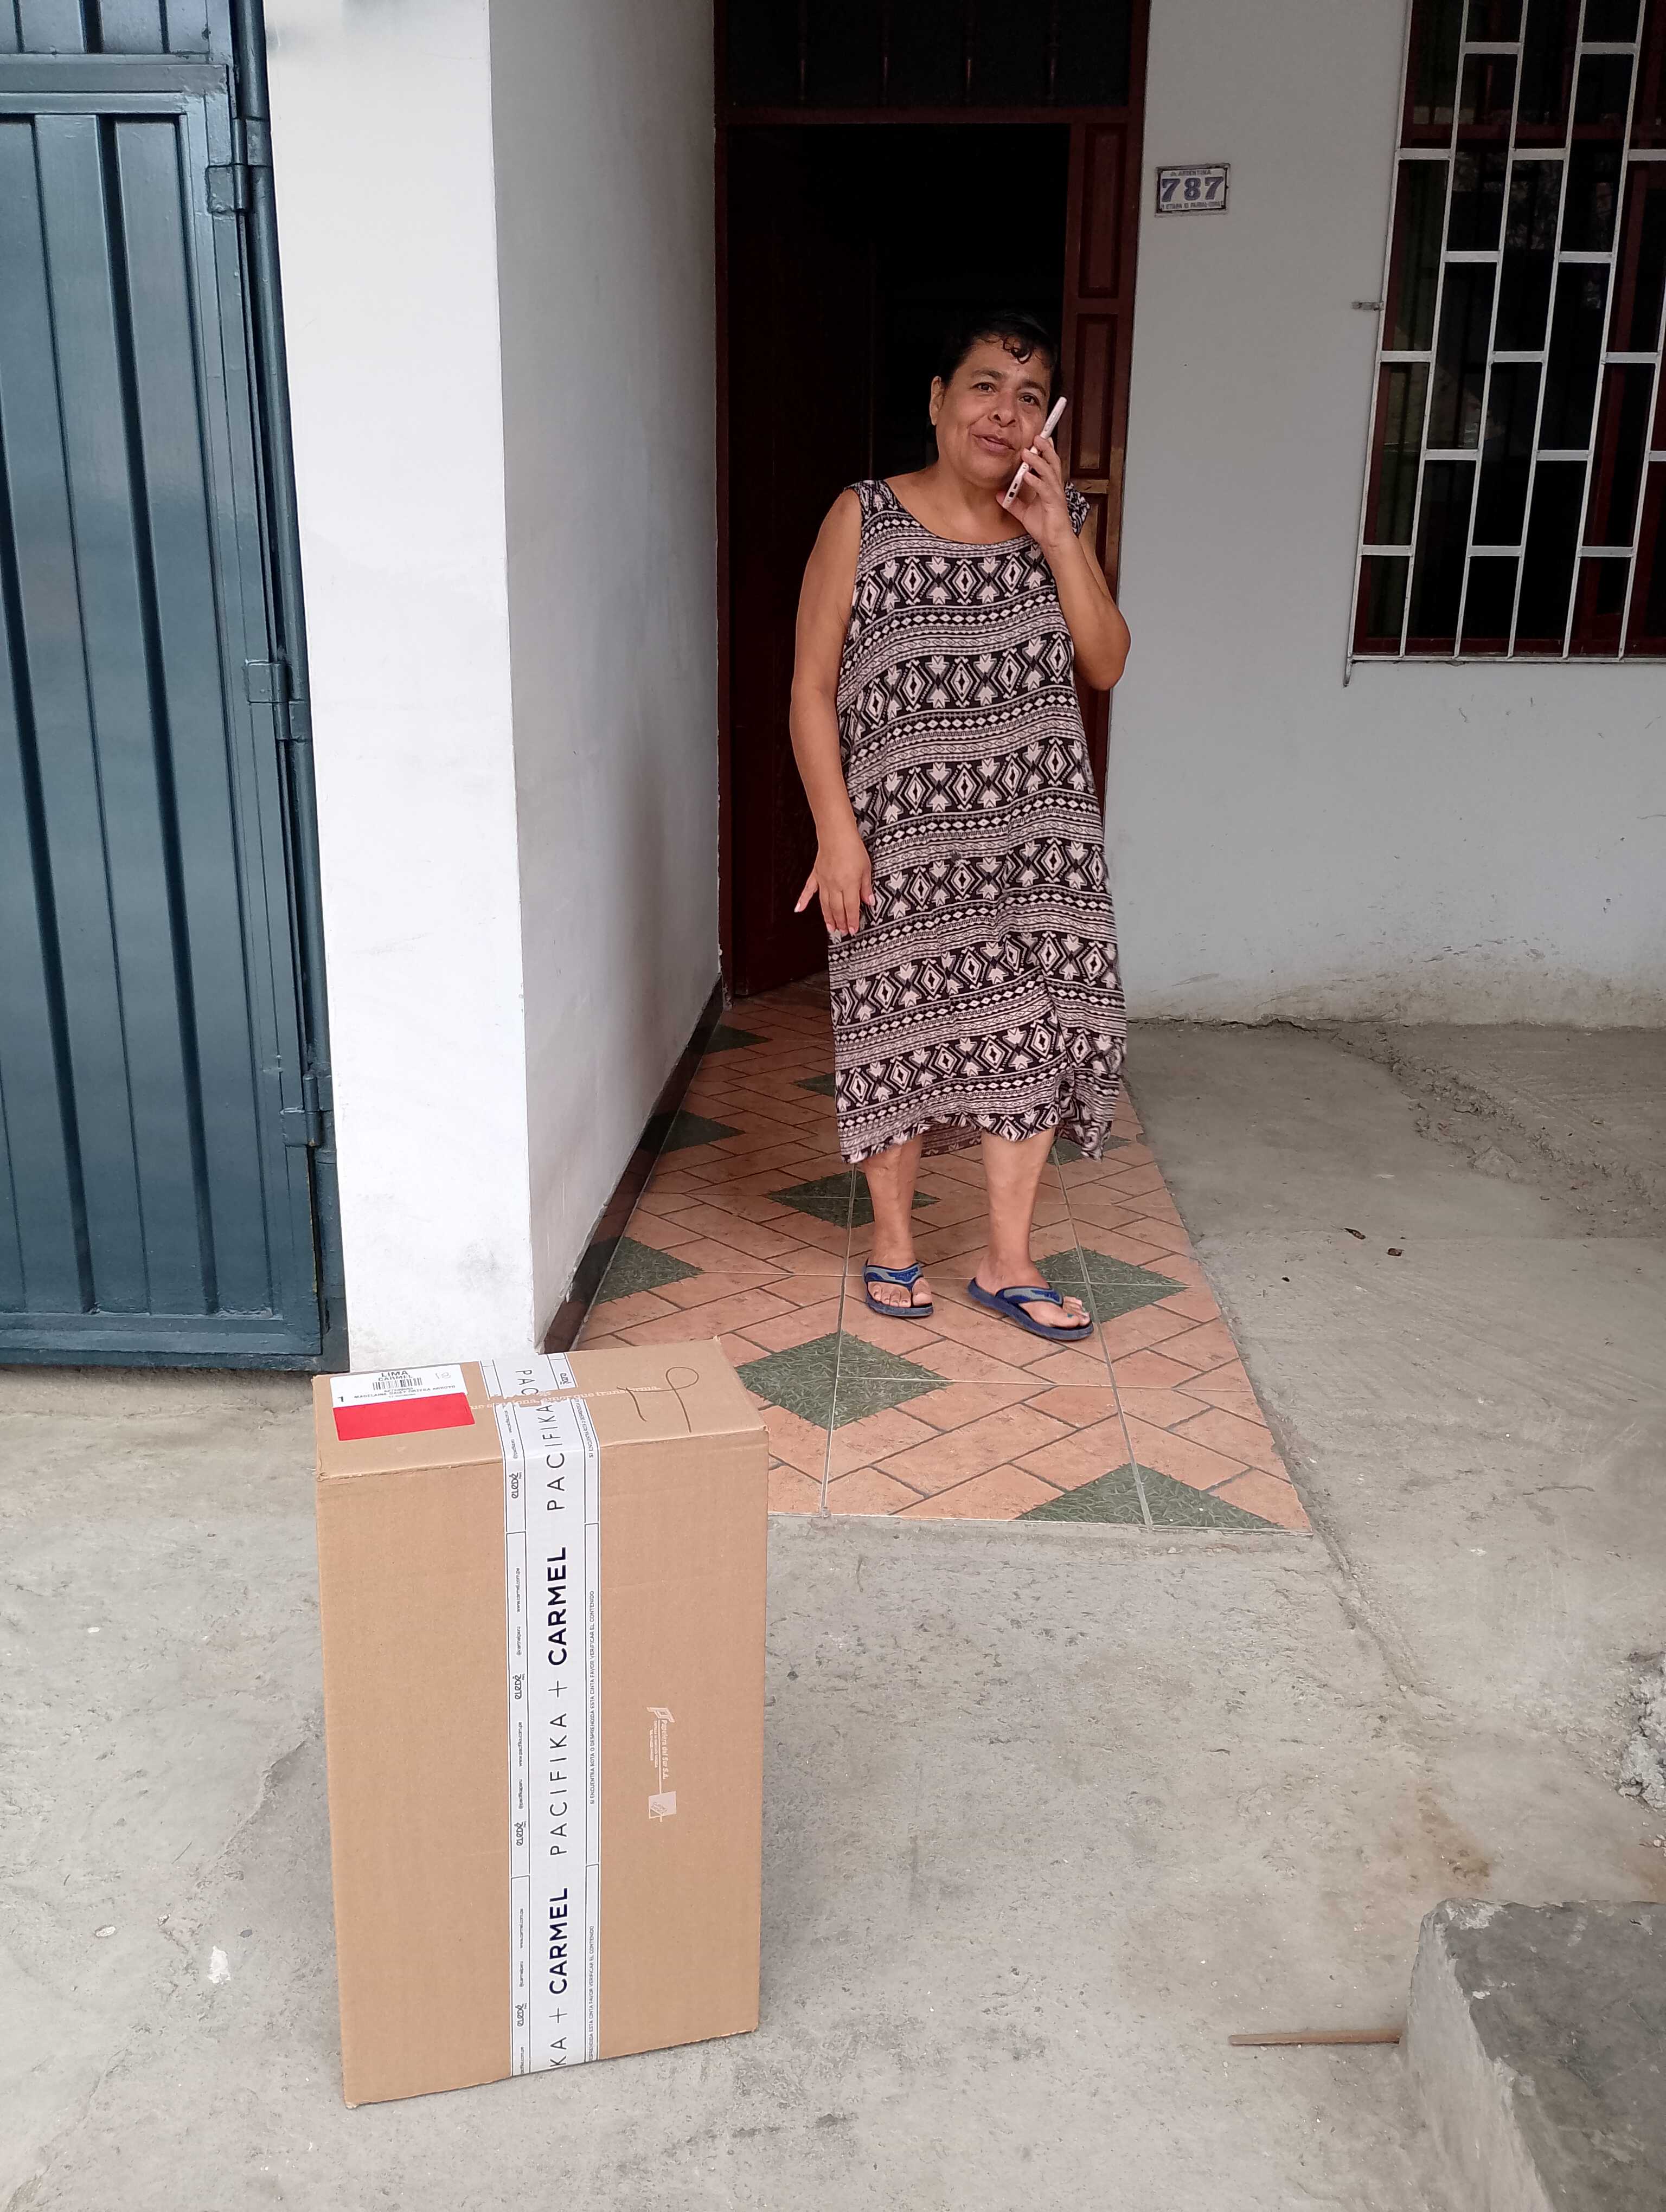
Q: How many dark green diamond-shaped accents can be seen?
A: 9